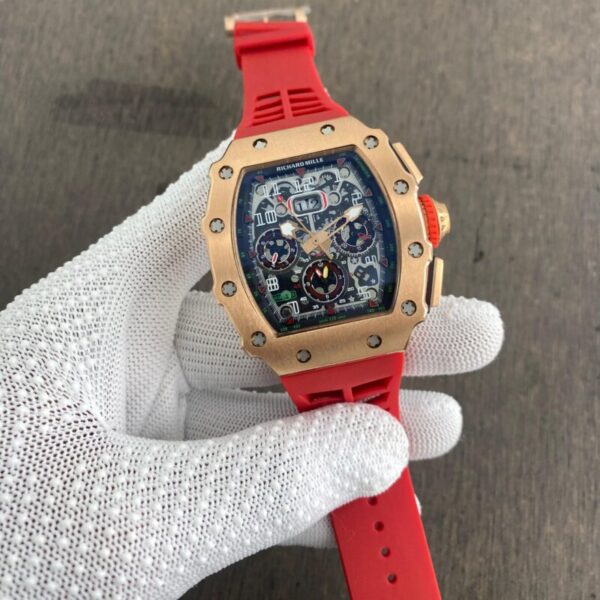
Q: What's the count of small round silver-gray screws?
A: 12